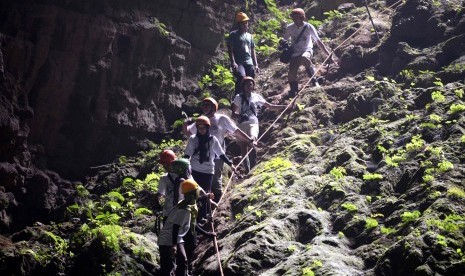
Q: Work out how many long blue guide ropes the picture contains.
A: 0